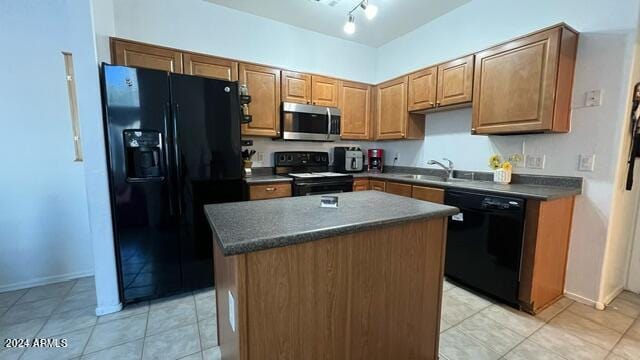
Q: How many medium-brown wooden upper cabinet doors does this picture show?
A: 10